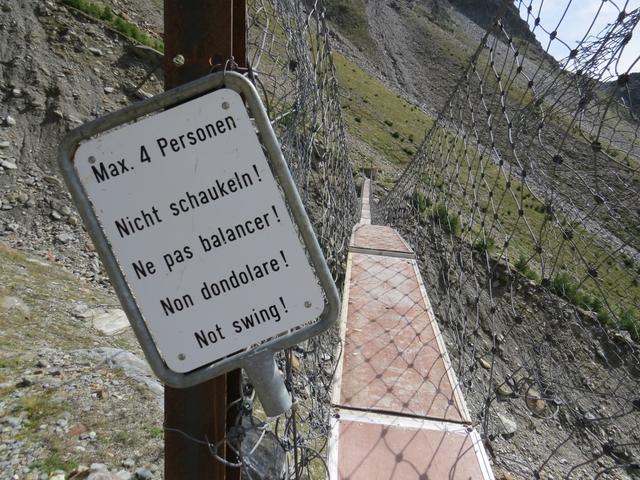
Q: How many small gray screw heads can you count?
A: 4